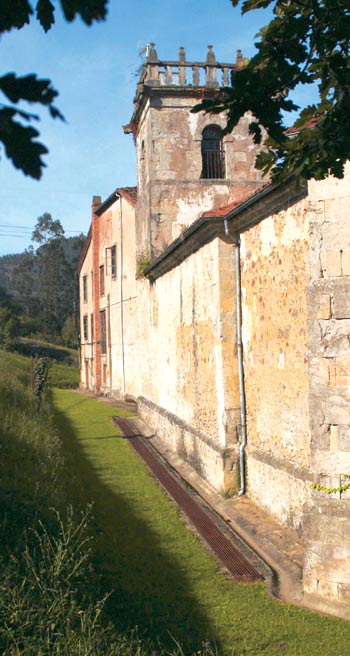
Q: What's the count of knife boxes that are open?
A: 0